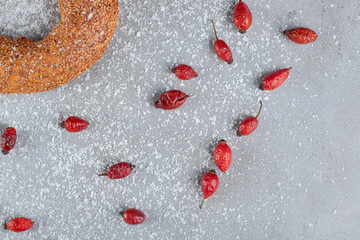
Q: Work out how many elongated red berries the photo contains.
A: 14